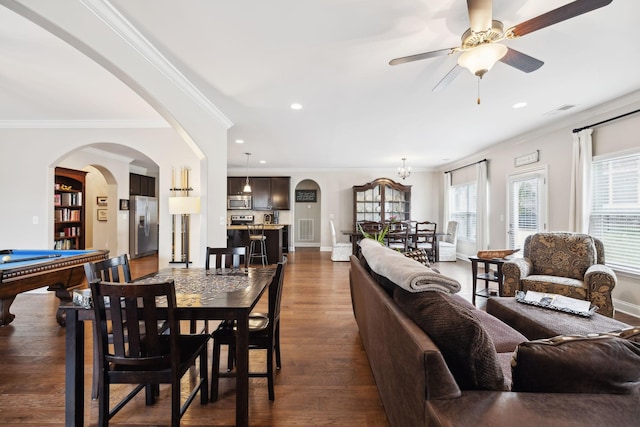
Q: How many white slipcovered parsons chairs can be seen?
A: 2